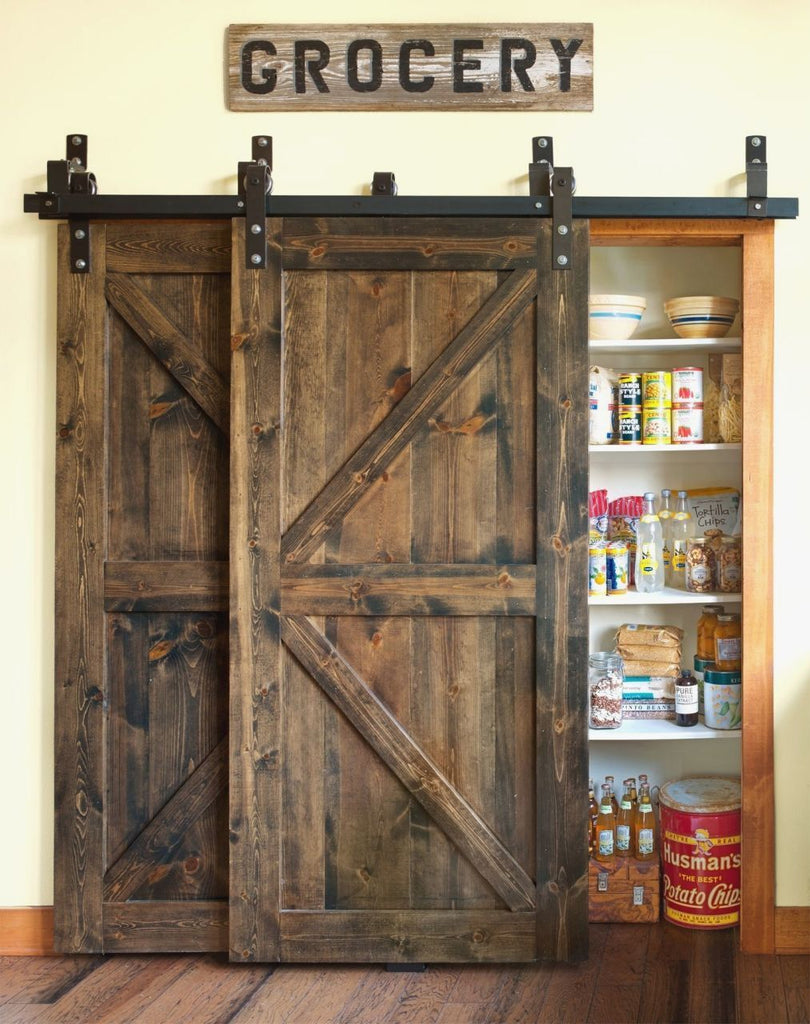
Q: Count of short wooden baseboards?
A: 2